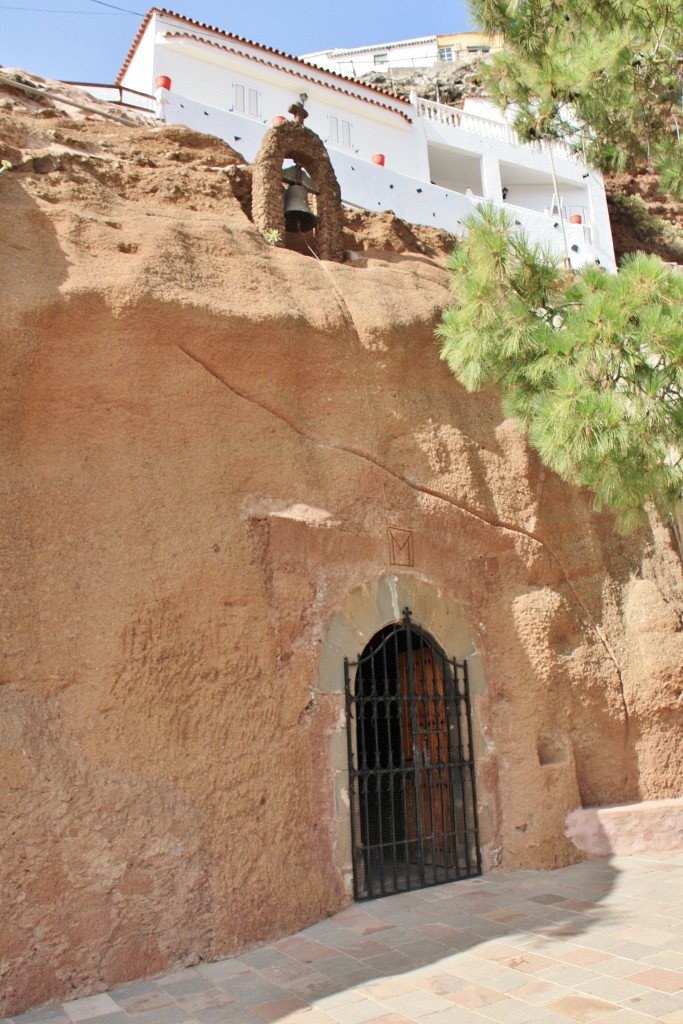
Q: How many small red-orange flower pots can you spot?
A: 4